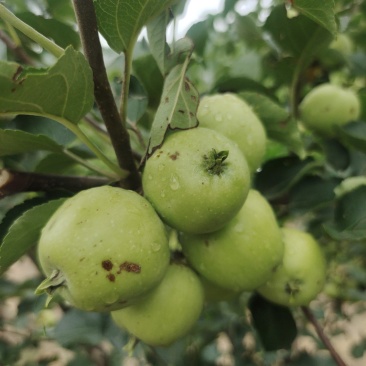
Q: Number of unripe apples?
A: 7